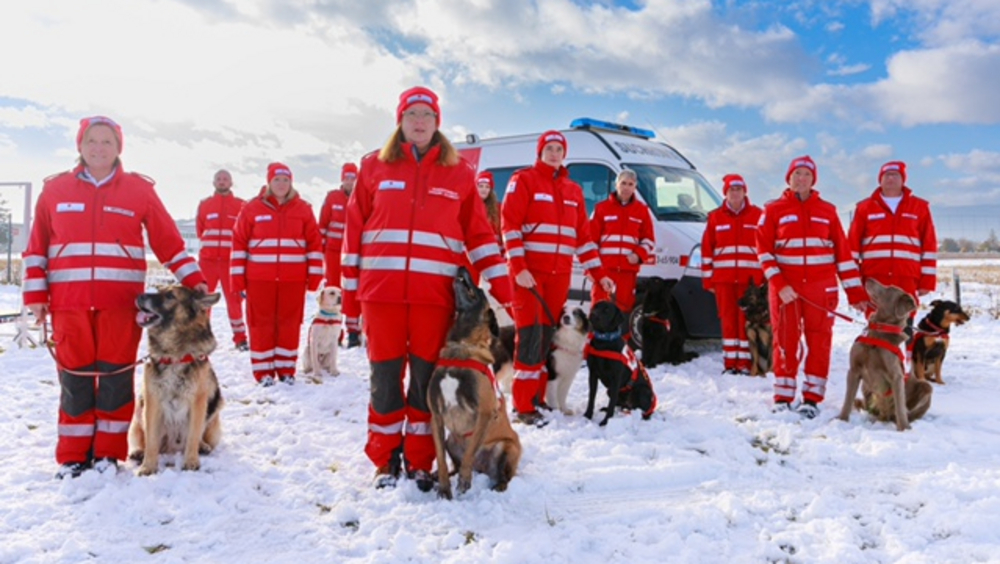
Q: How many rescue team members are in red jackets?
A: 11